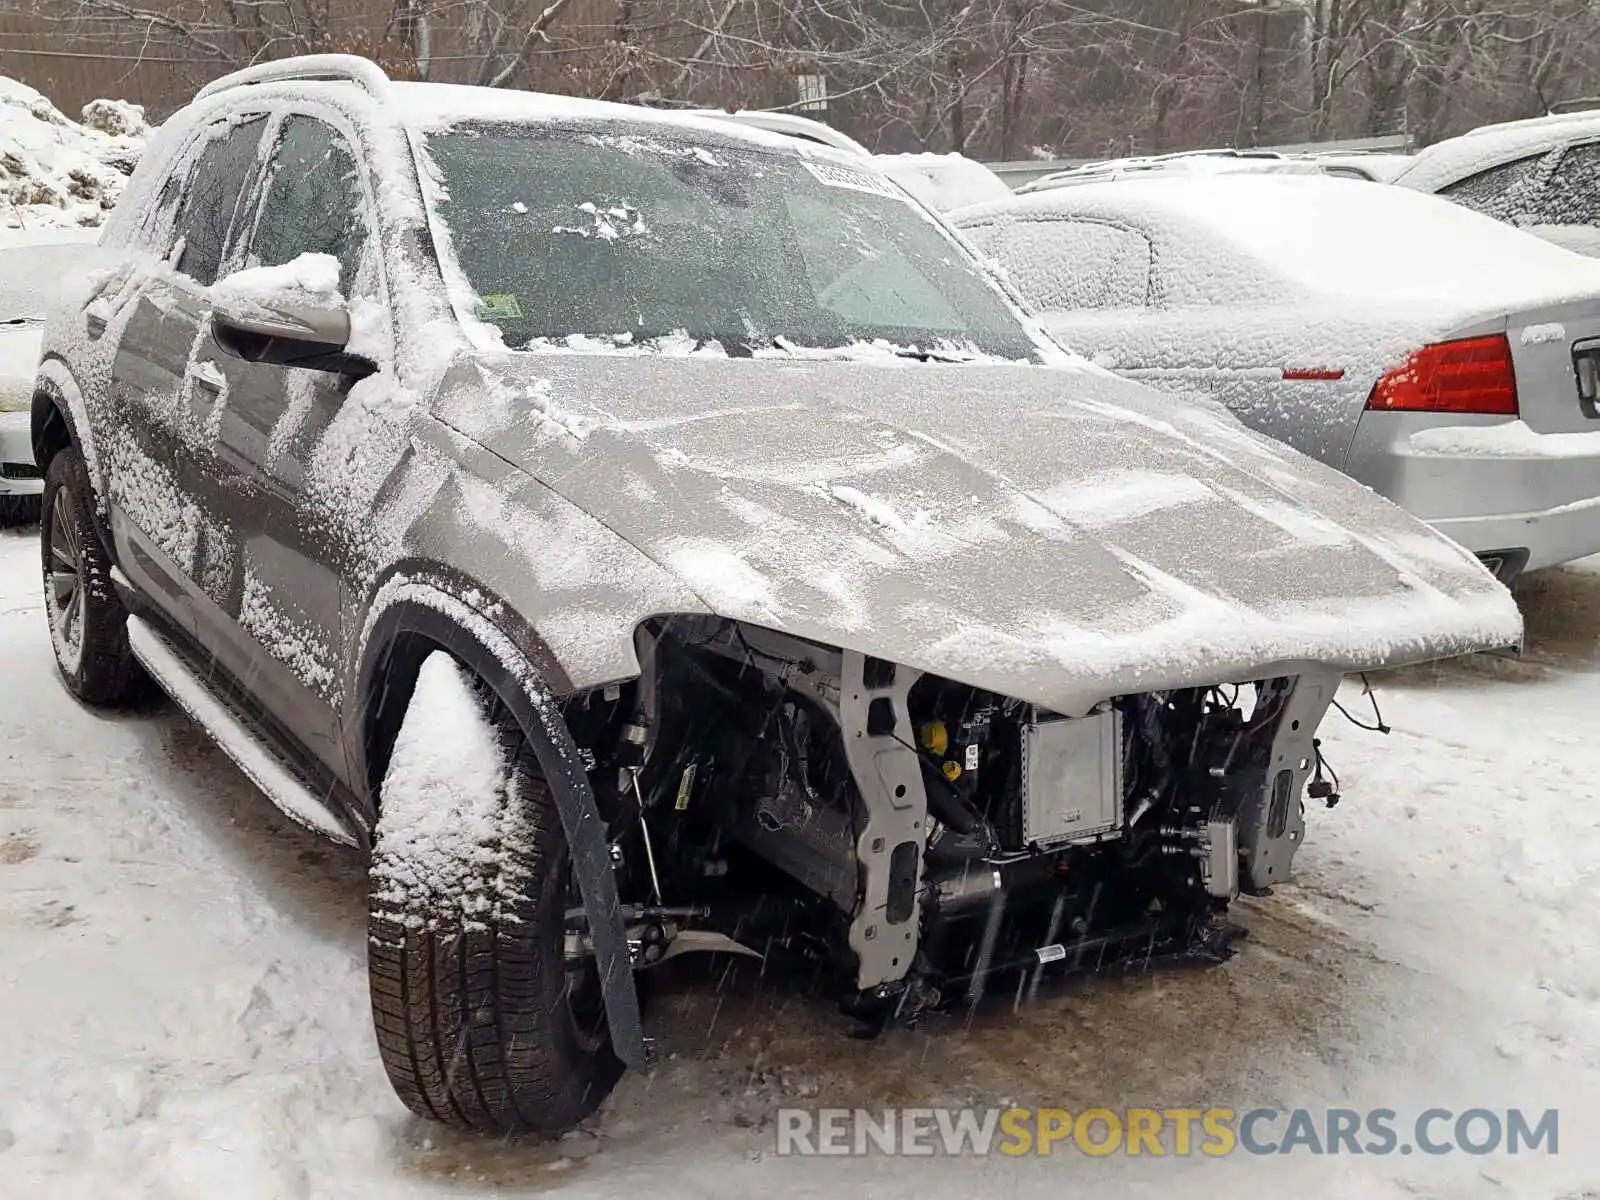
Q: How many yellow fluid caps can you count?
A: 2